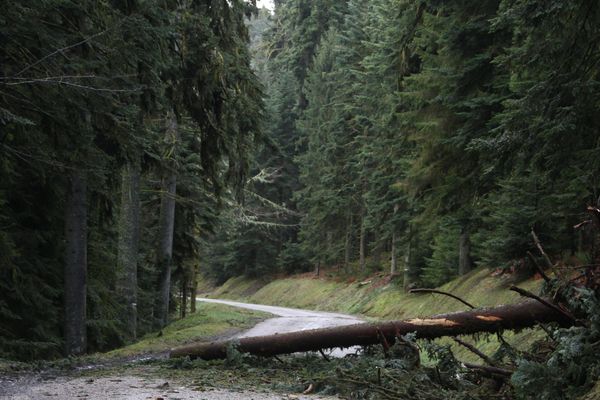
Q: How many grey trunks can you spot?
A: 3